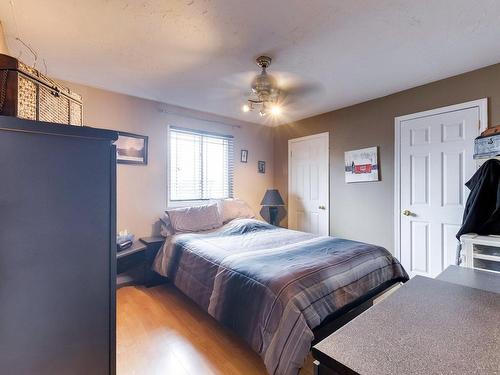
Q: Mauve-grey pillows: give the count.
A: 2